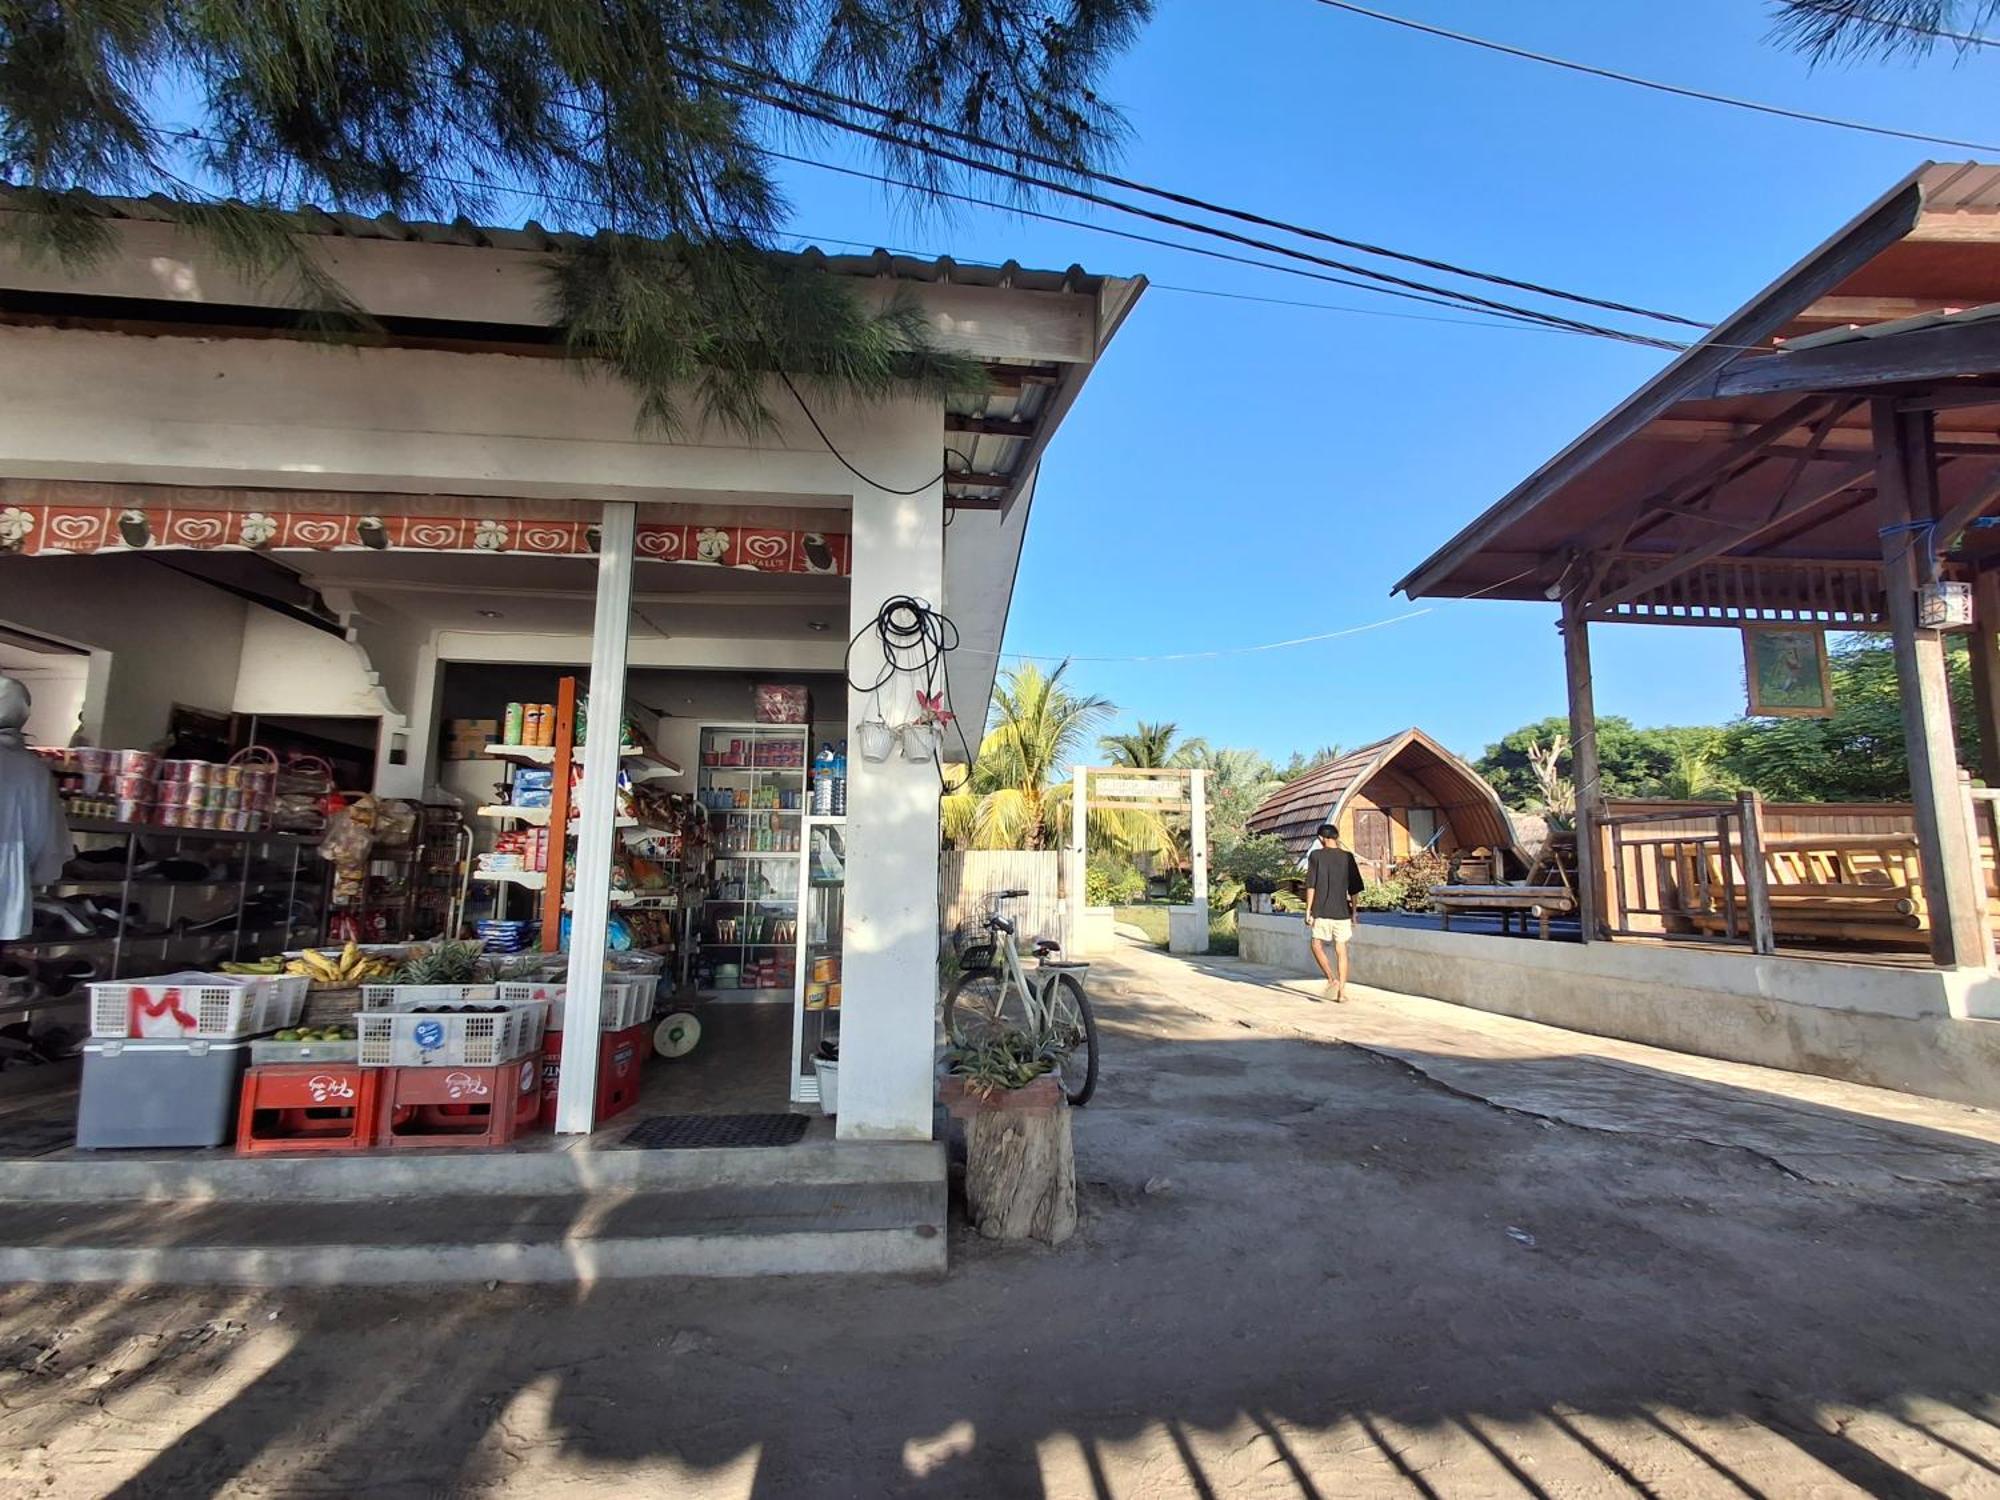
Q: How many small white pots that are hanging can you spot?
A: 2